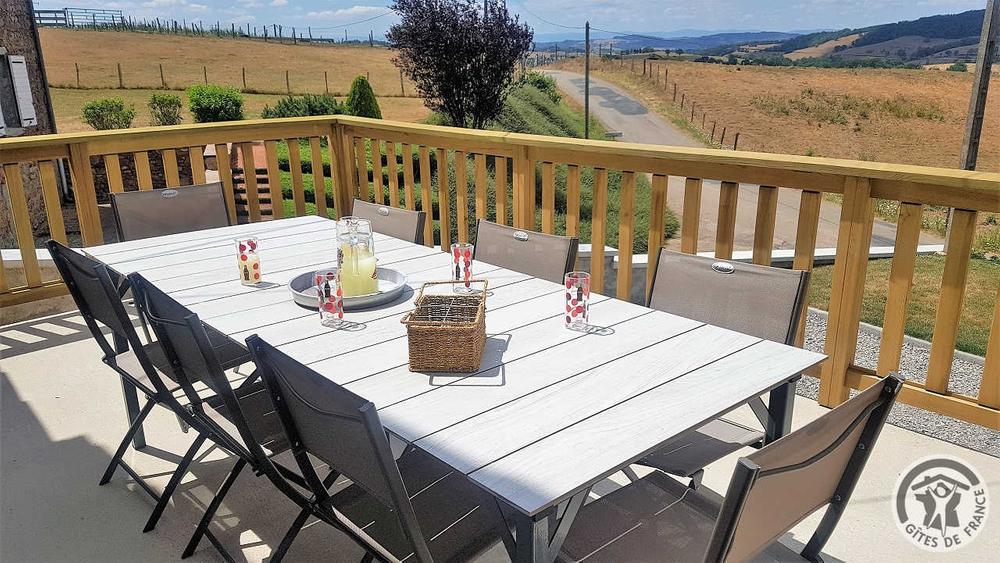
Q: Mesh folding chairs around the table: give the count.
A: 8